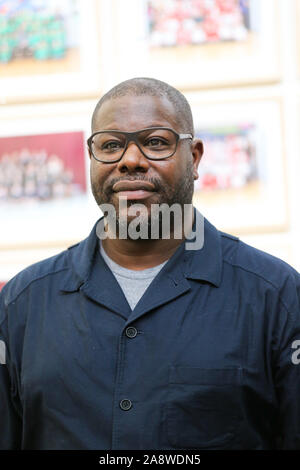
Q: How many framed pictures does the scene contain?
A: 4